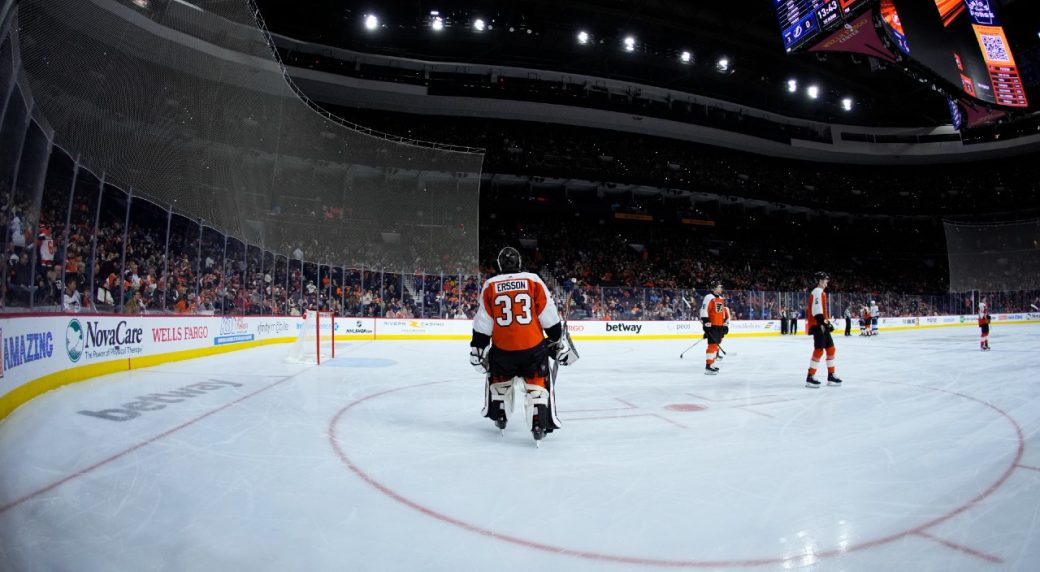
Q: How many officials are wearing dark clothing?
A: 3